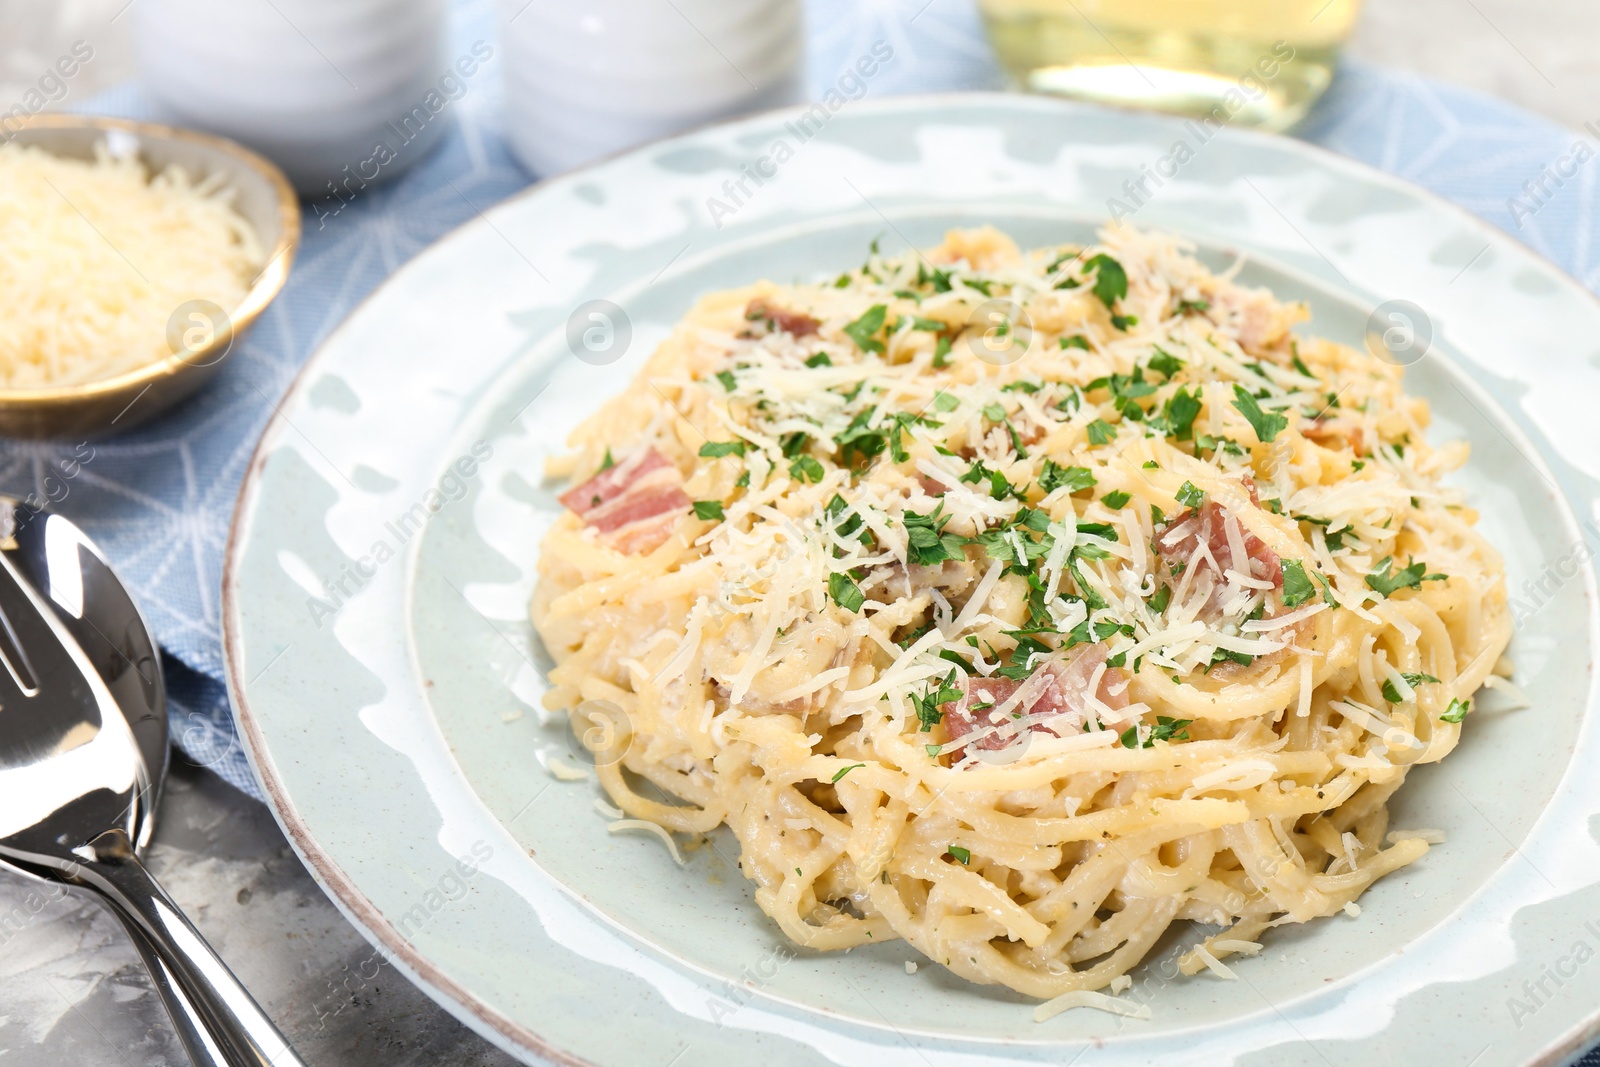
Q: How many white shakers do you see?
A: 2